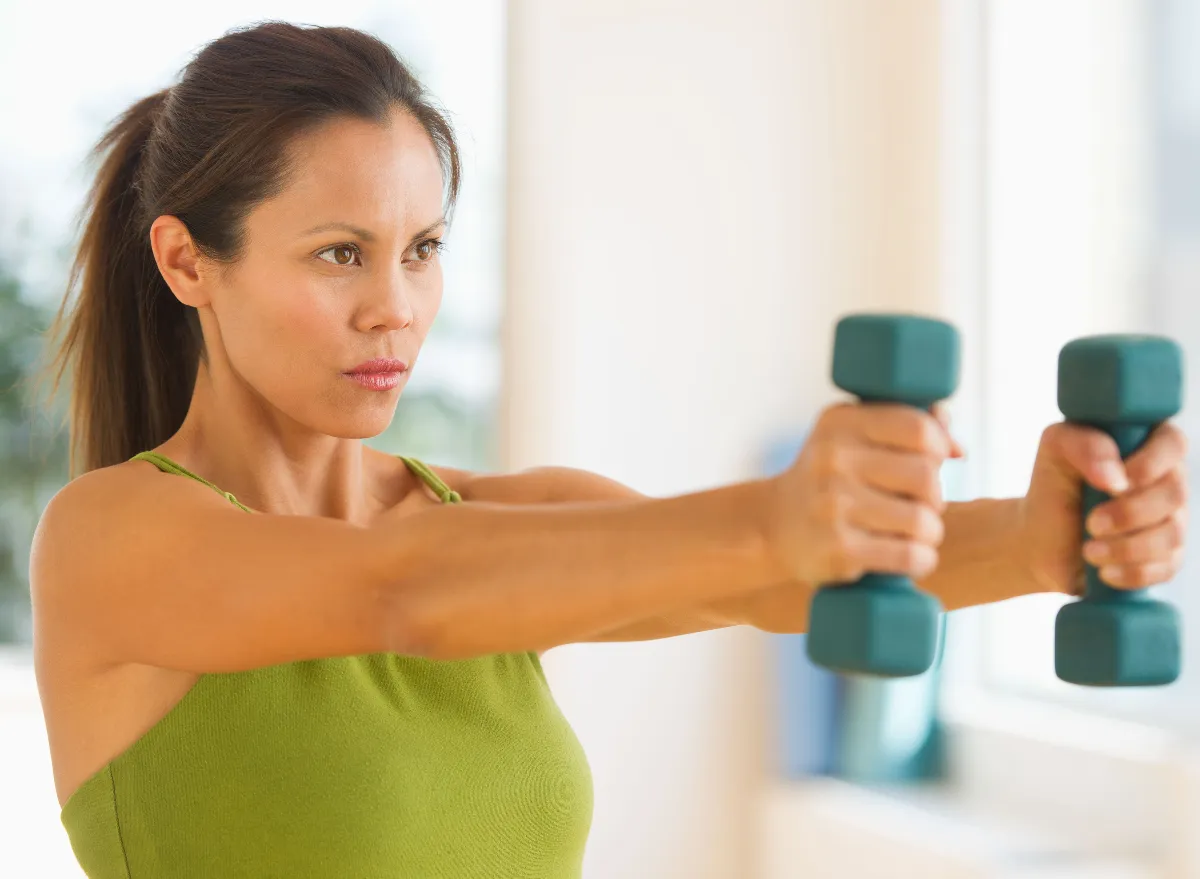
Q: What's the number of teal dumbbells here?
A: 2